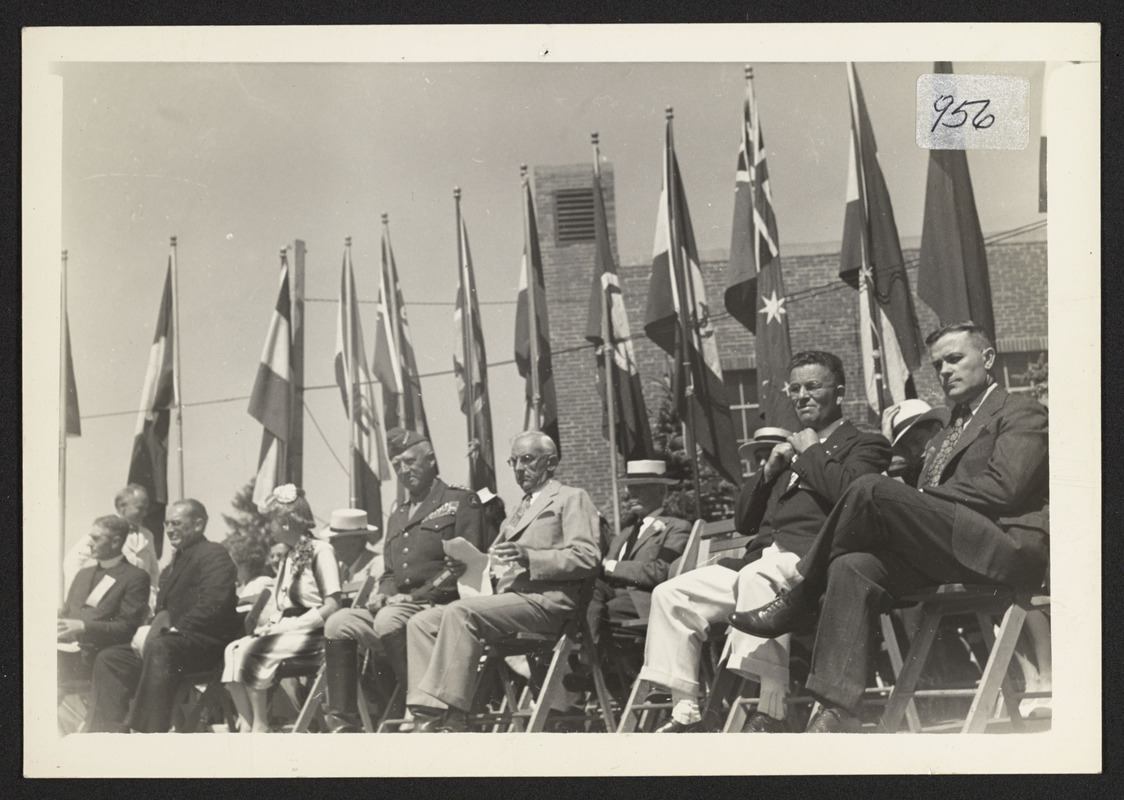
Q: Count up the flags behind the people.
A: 12